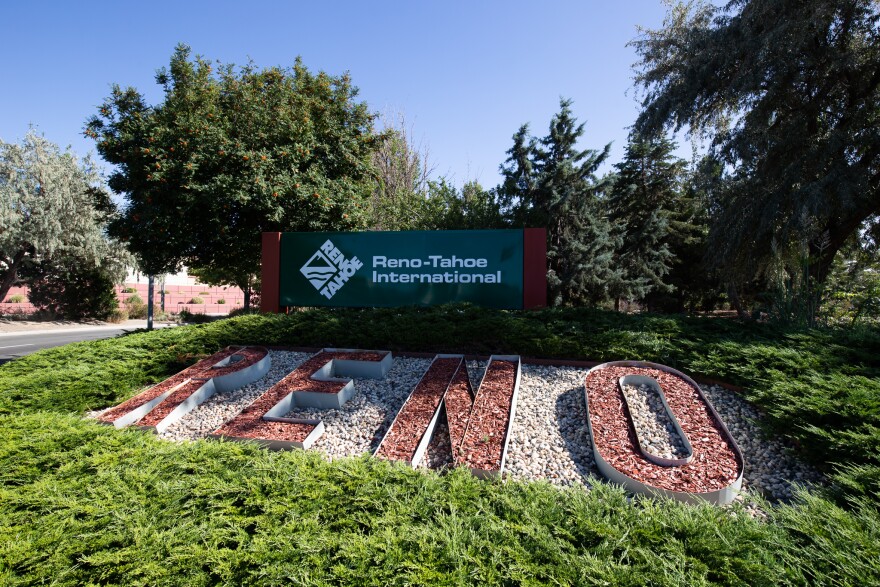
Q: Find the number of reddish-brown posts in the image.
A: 2